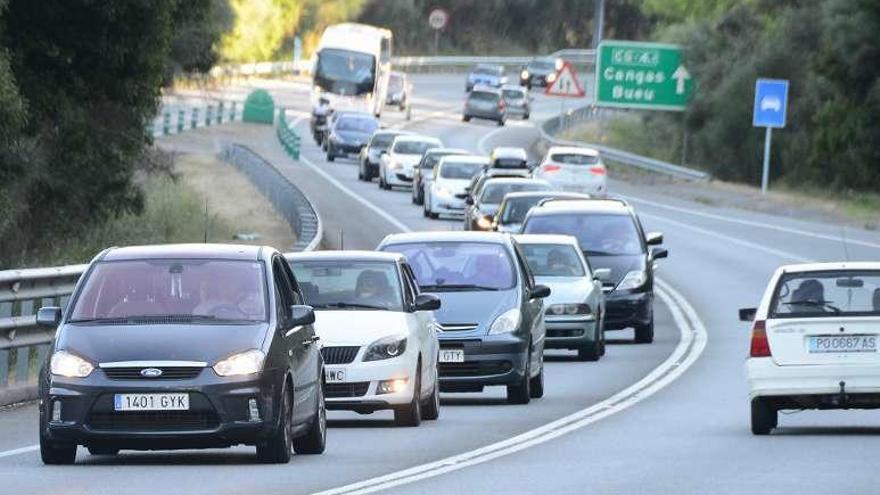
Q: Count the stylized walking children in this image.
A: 0